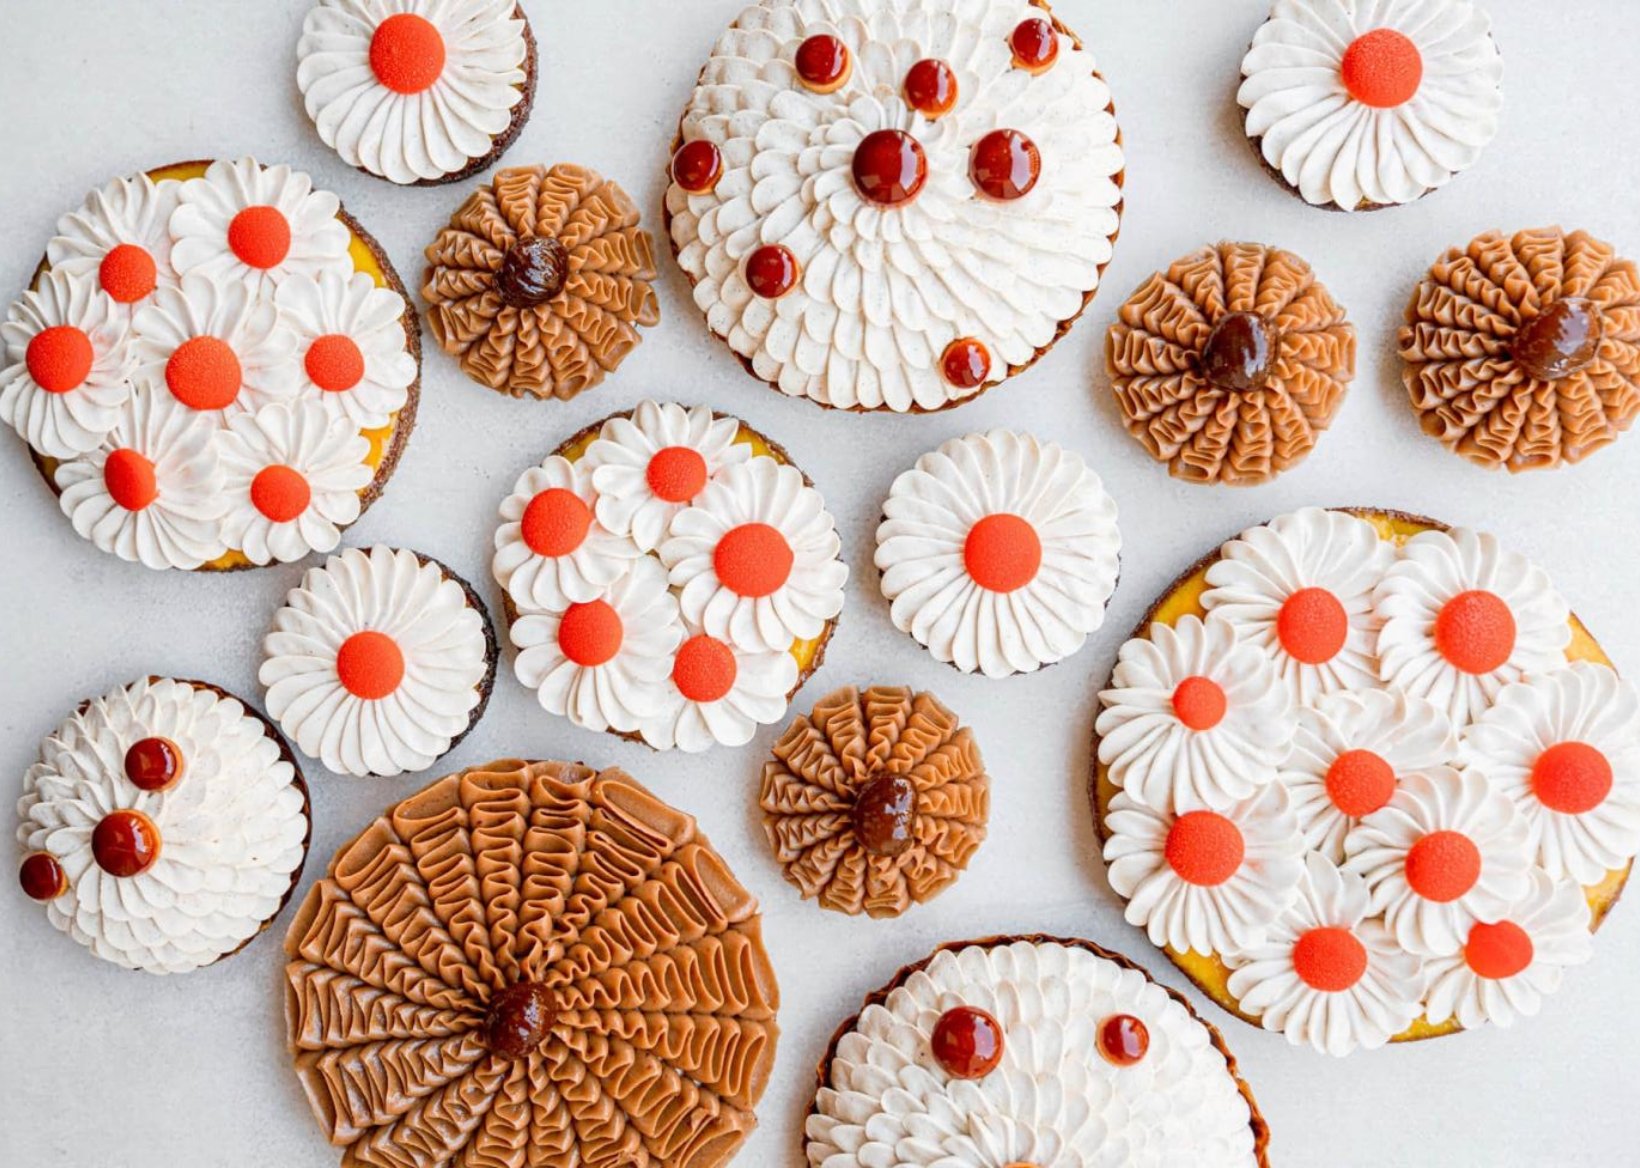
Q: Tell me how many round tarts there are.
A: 15